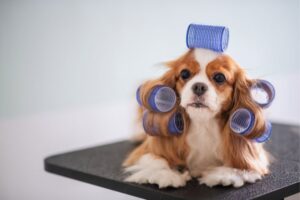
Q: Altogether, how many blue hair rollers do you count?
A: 5